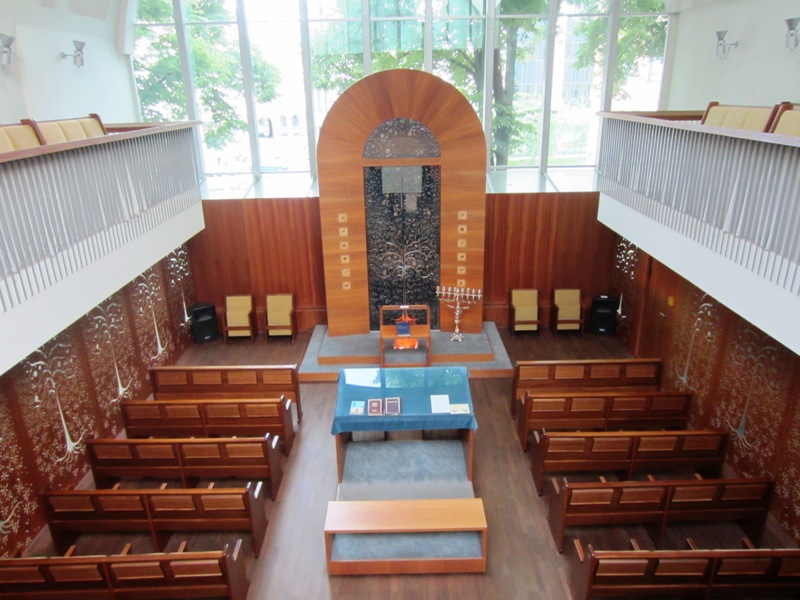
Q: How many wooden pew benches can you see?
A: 10